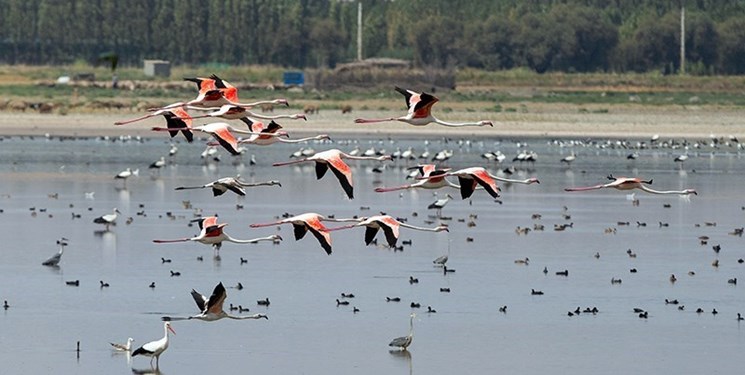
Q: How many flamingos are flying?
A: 15